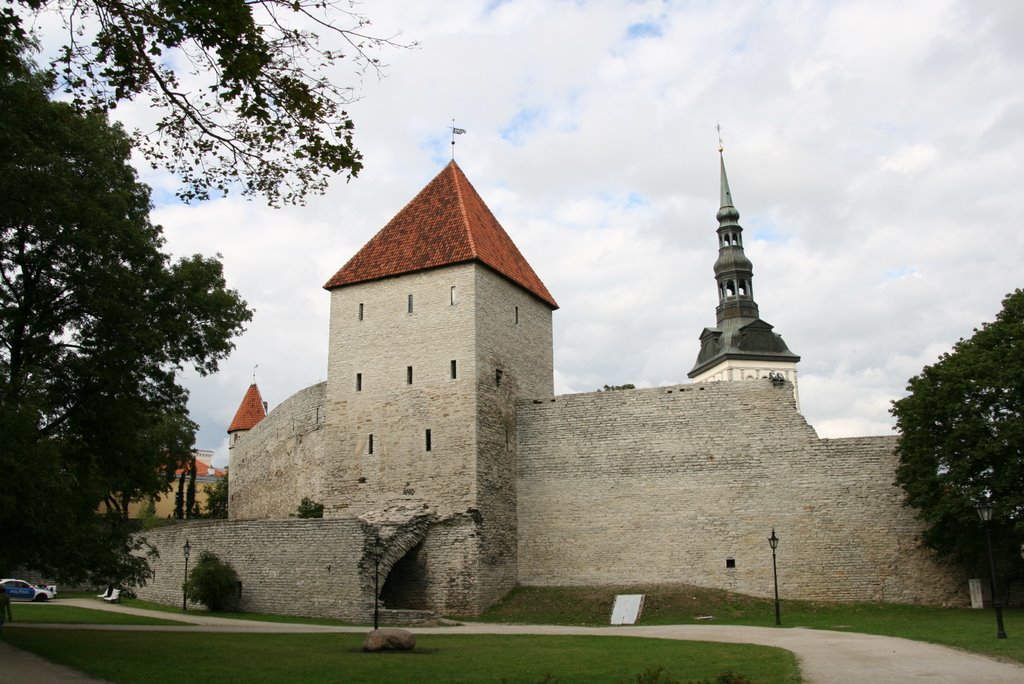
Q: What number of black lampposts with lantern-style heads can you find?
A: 4